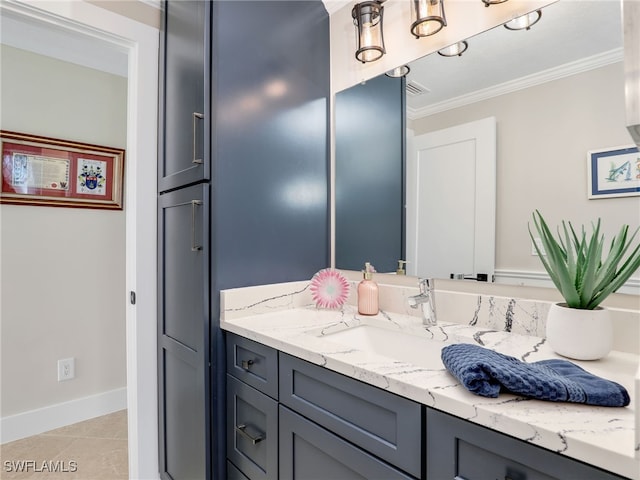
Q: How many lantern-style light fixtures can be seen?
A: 3